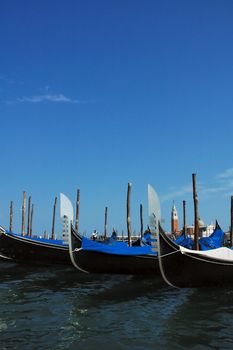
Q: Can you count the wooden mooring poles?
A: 12